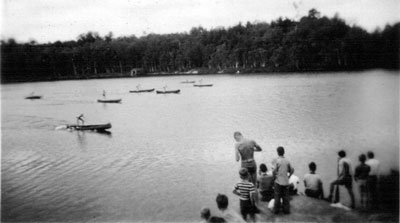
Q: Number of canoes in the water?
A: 7